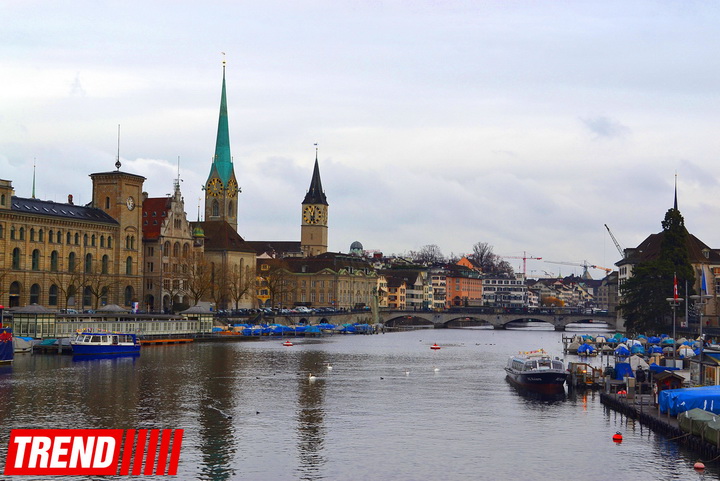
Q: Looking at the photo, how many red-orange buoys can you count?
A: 4